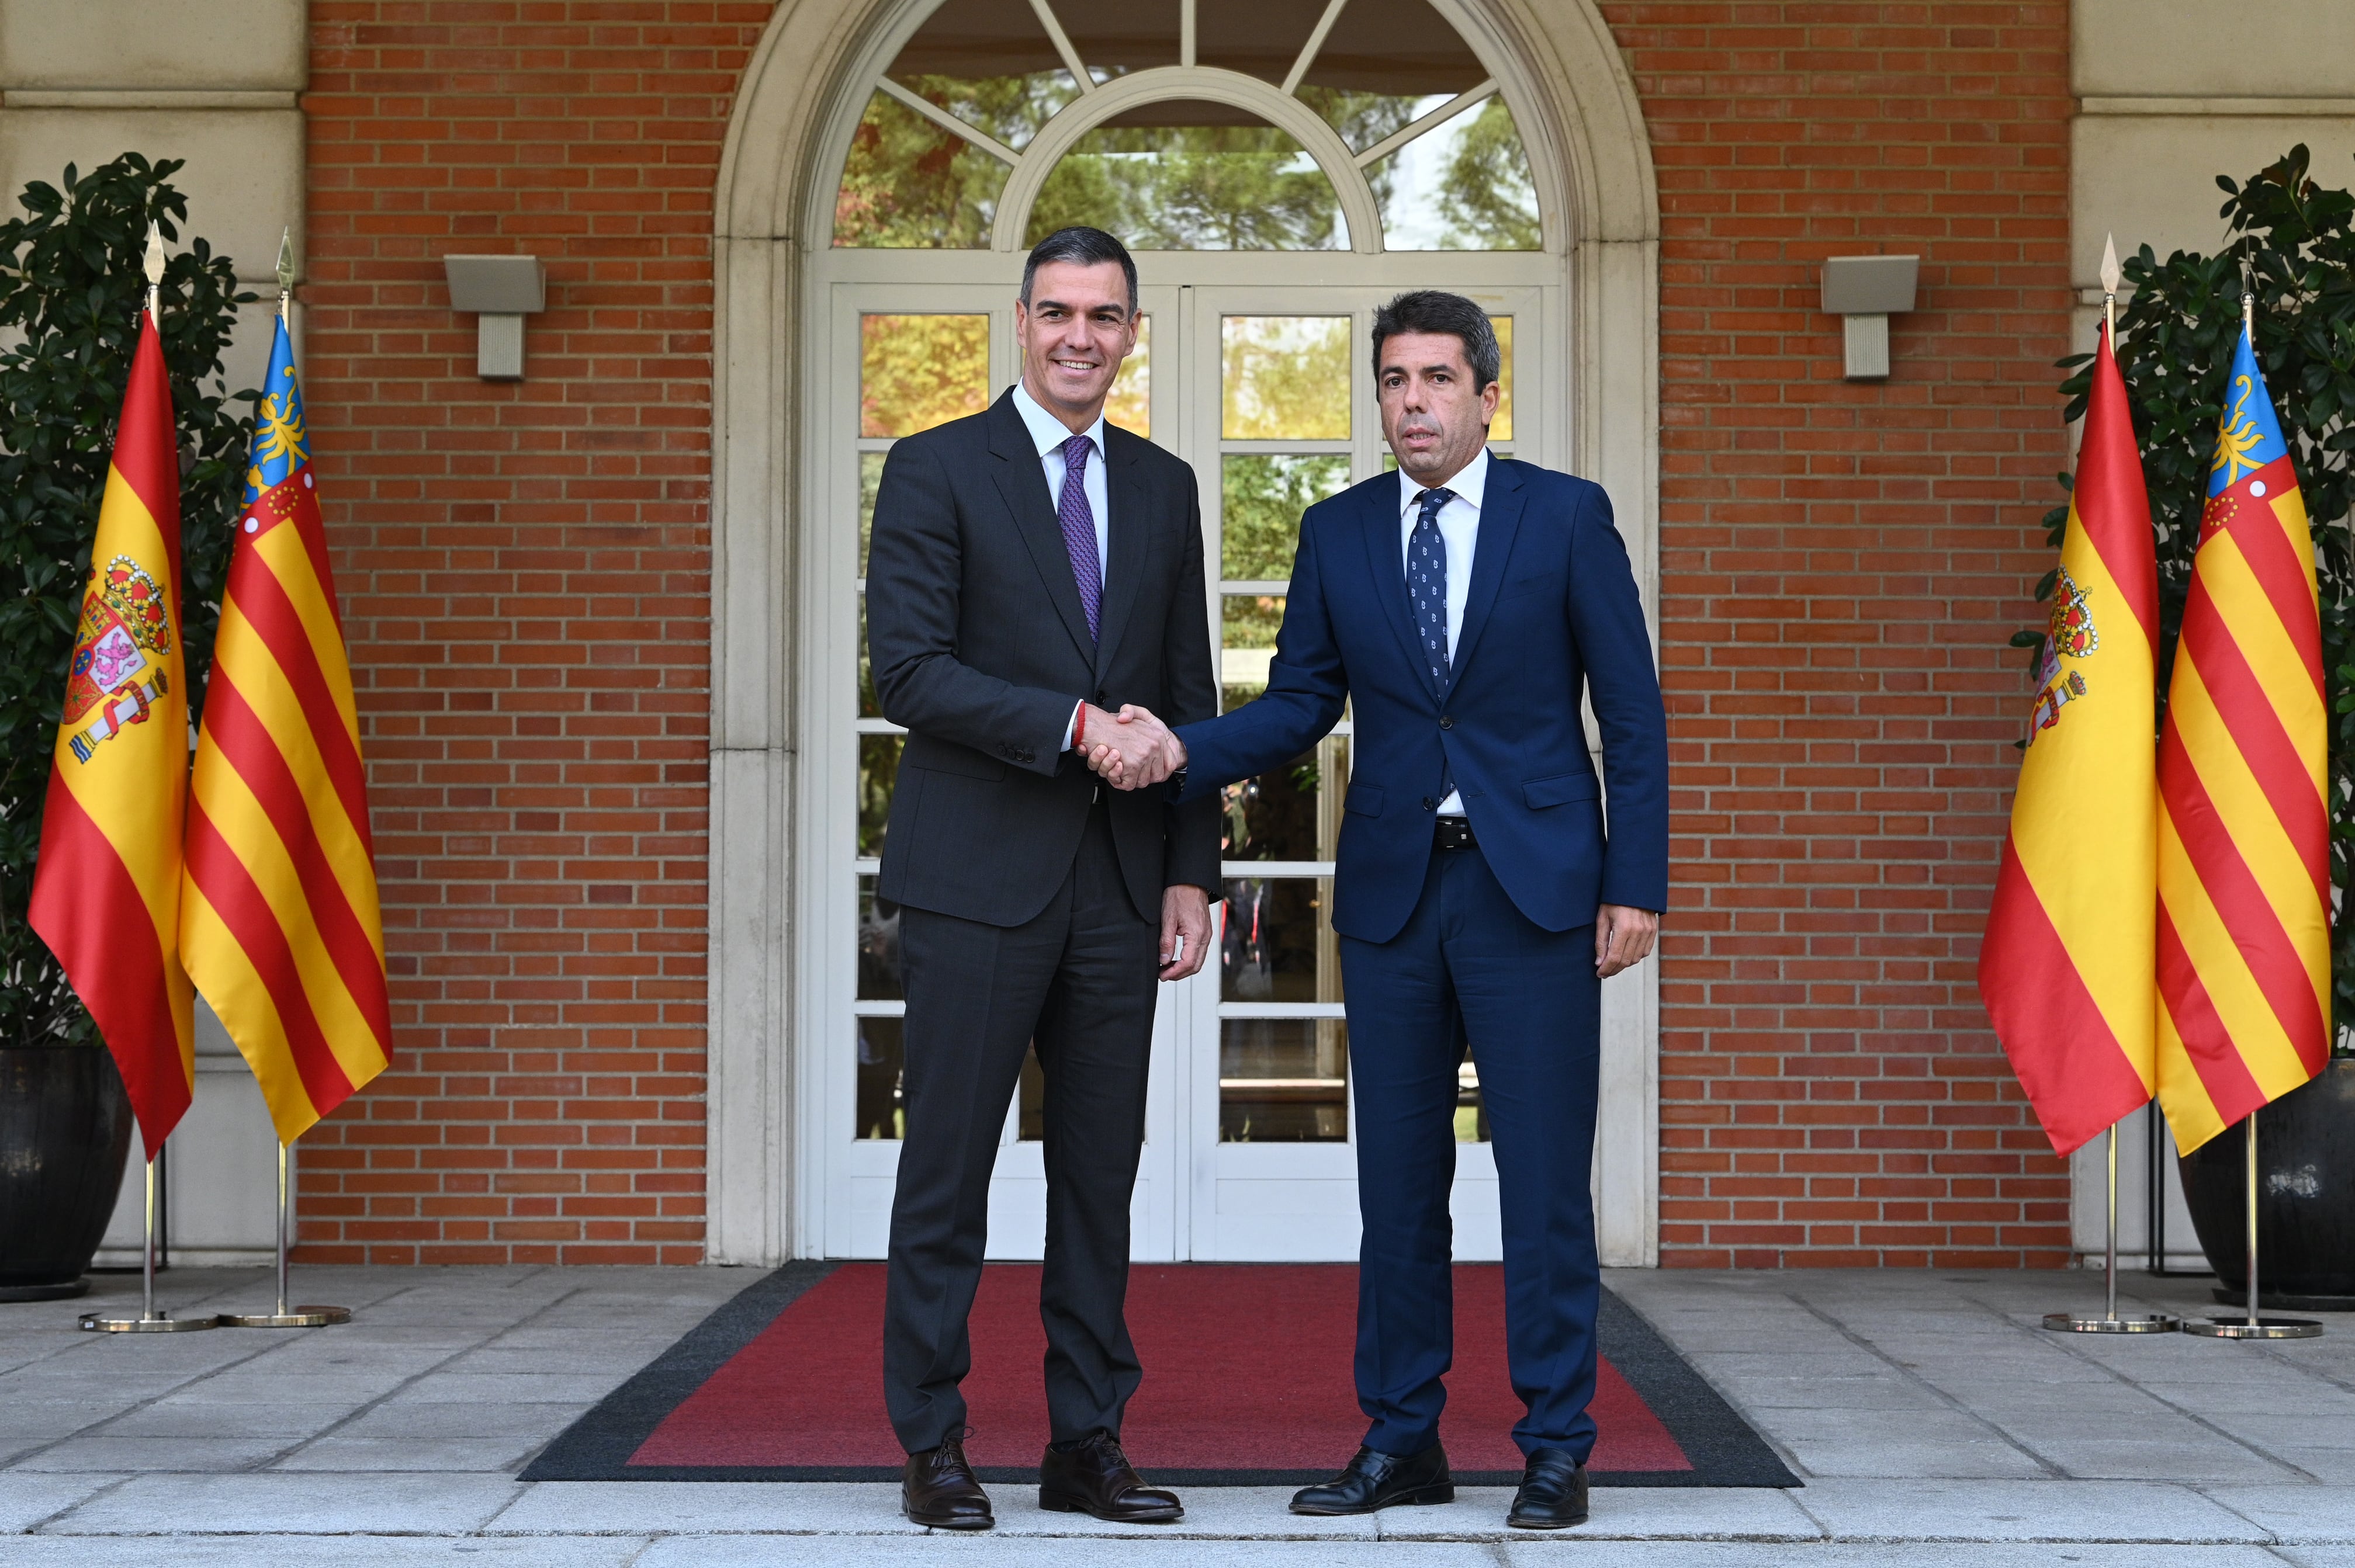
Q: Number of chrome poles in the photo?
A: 4